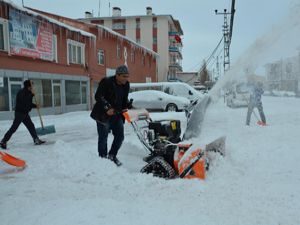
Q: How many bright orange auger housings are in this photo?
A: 1